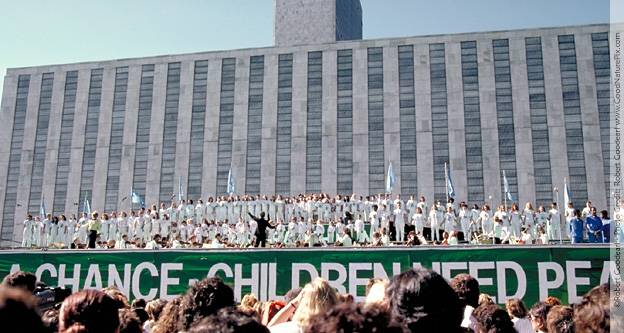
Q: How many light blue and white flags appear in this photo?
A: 9